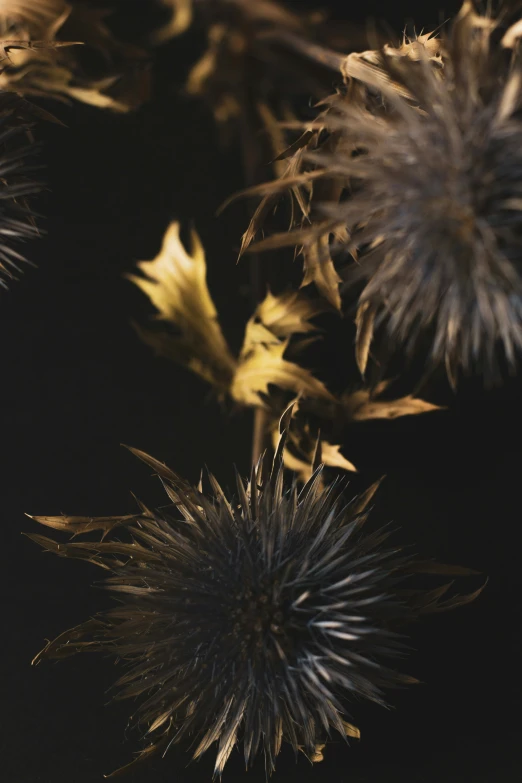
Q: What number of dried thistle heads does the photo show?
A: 3